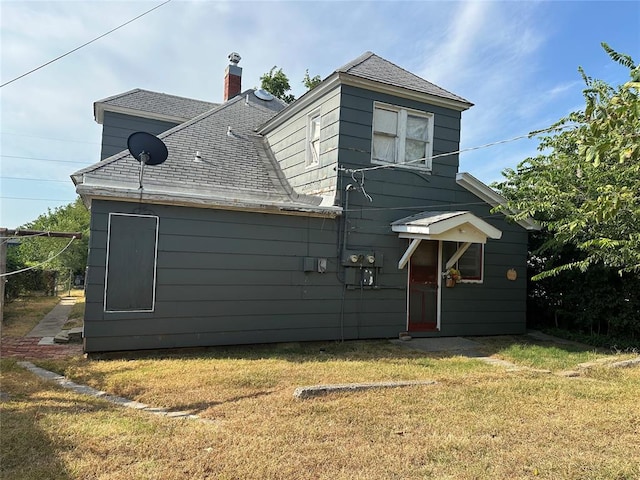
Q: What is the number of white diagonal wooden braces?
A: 2